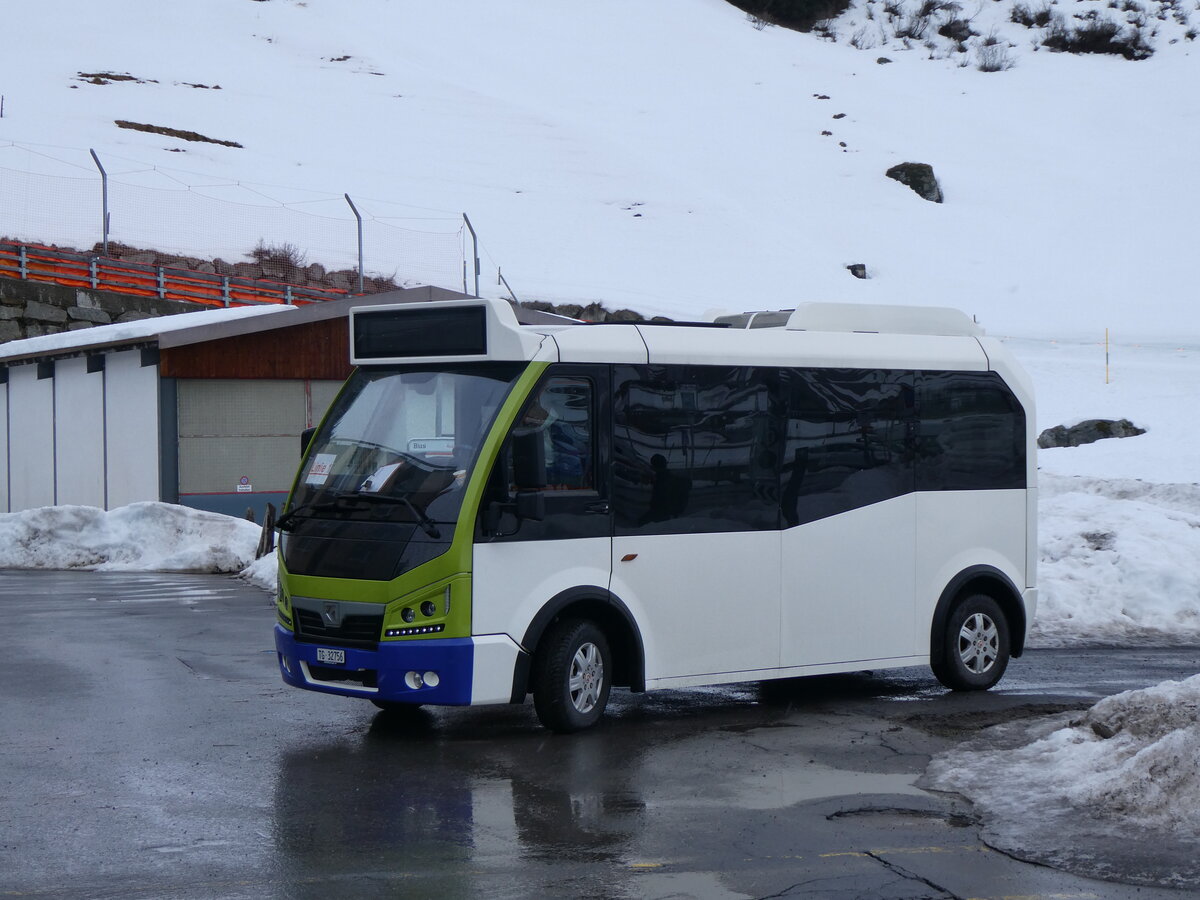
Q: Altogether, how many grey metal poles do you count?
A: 3